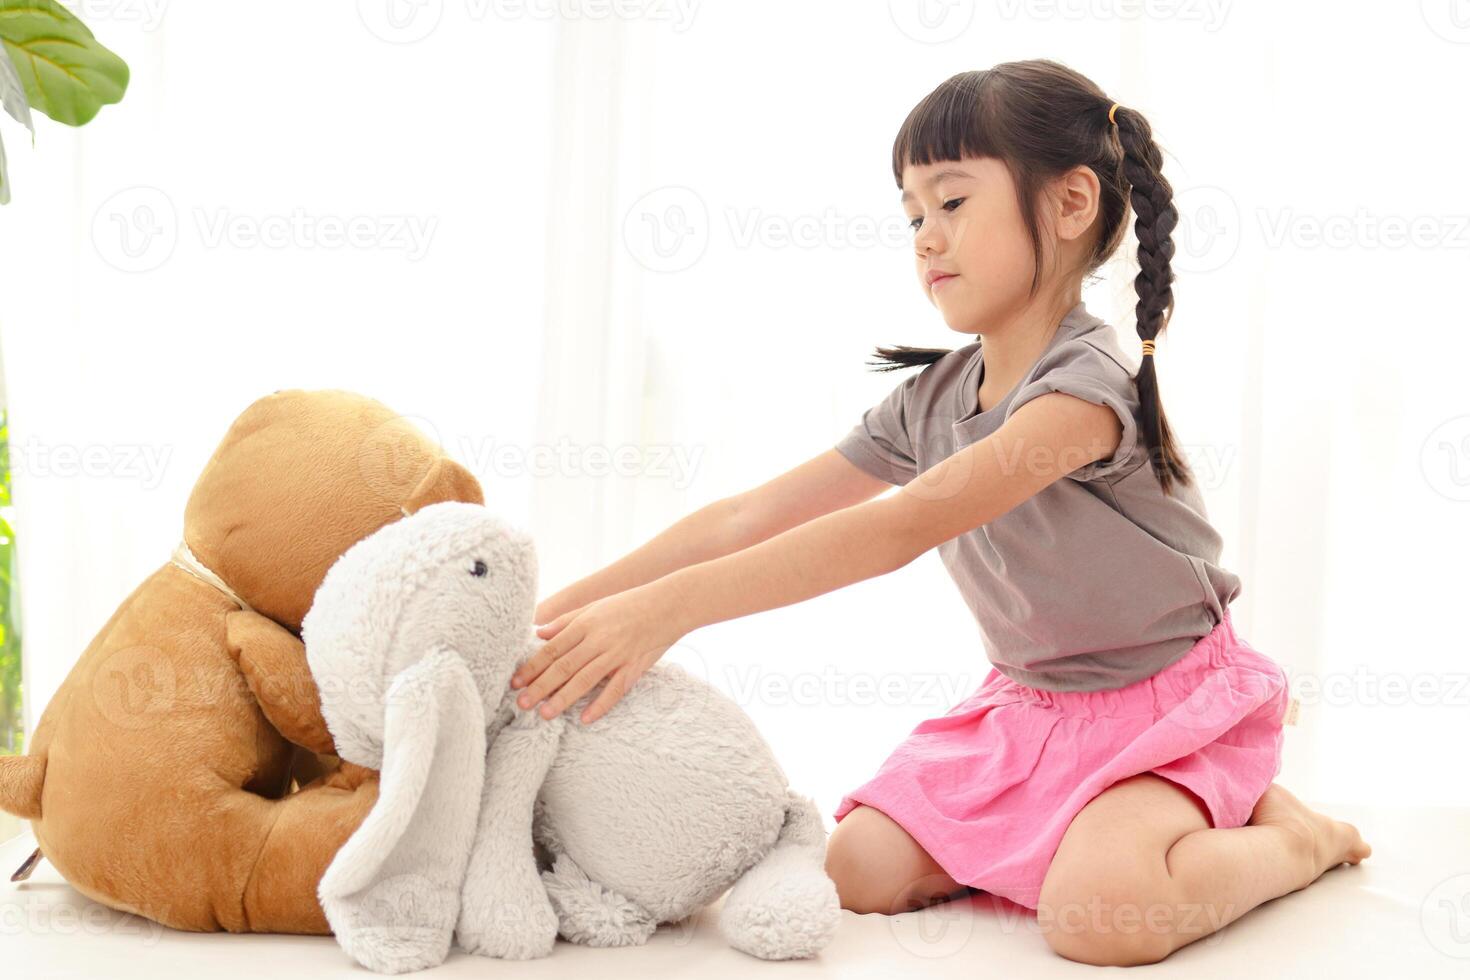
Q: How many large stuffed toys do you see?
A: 2